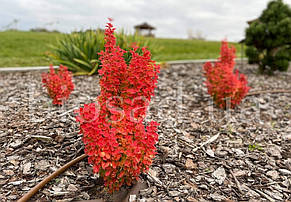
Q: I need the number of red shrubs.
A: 3